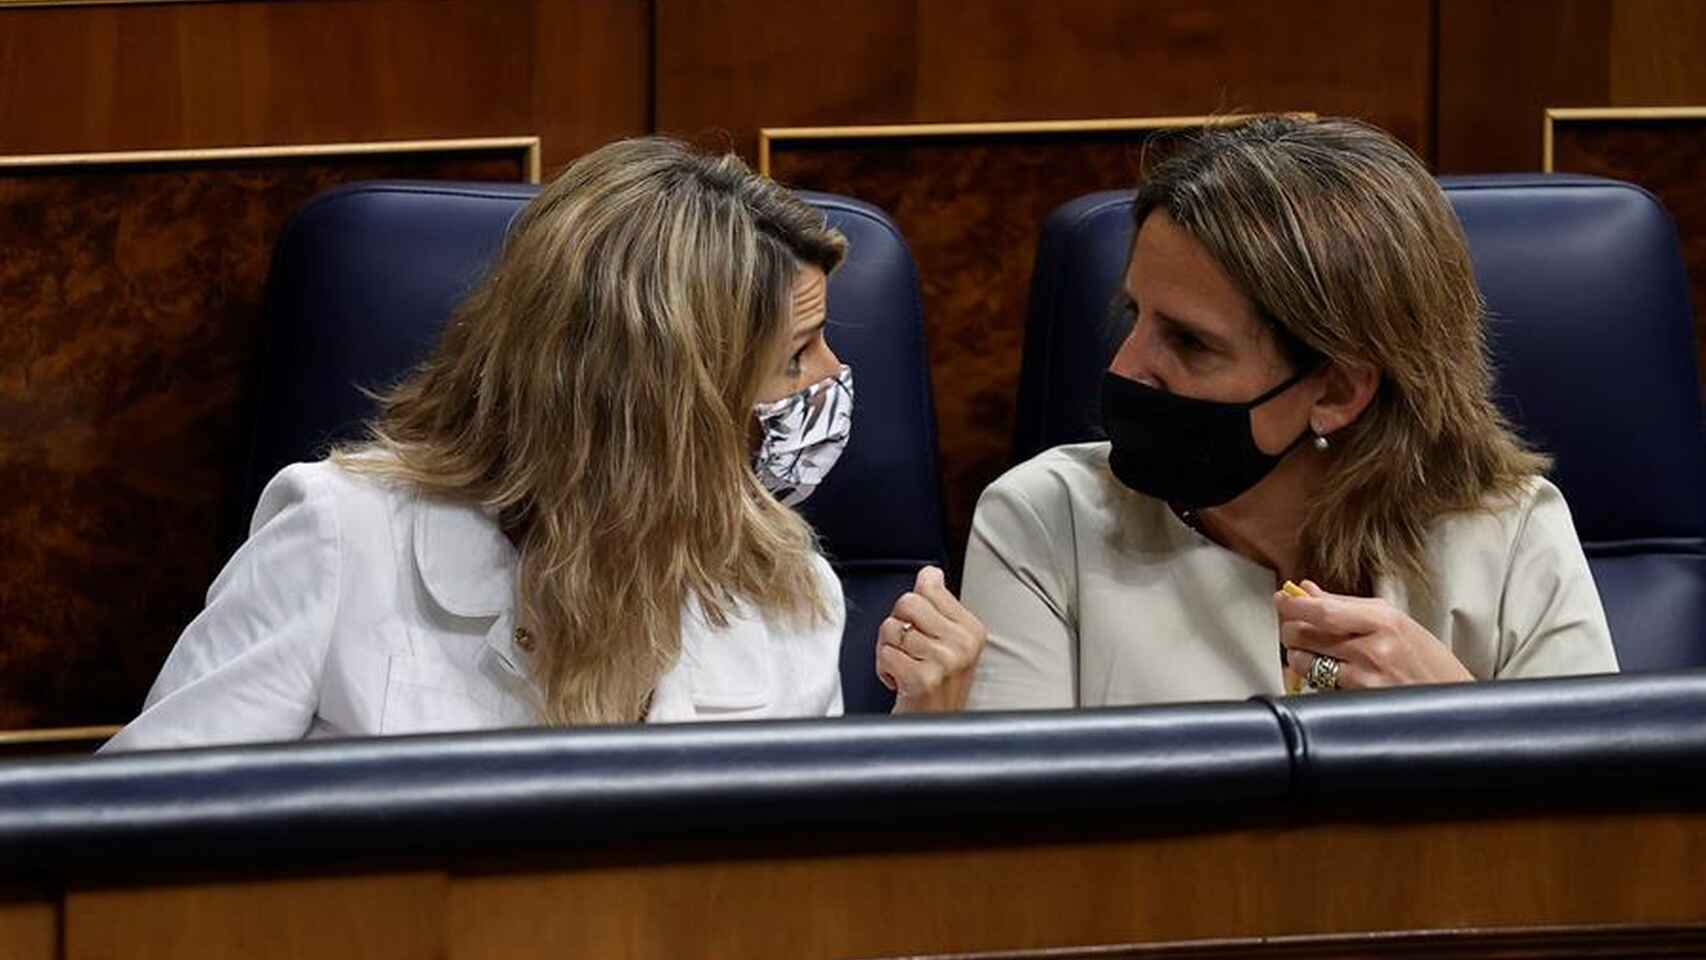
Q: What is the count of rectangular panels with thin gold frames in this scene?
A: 3